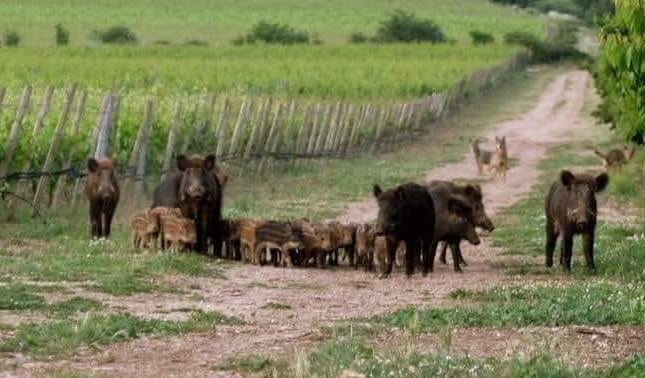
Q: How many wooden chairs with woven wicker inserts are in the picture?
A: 0